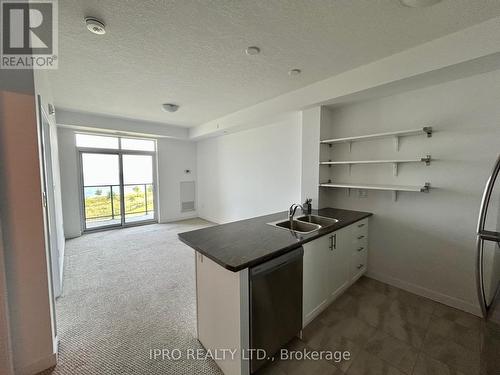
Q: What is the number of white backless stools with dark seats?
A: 0